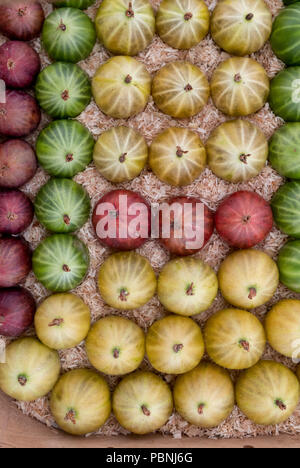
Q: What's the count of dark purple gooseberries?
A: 7